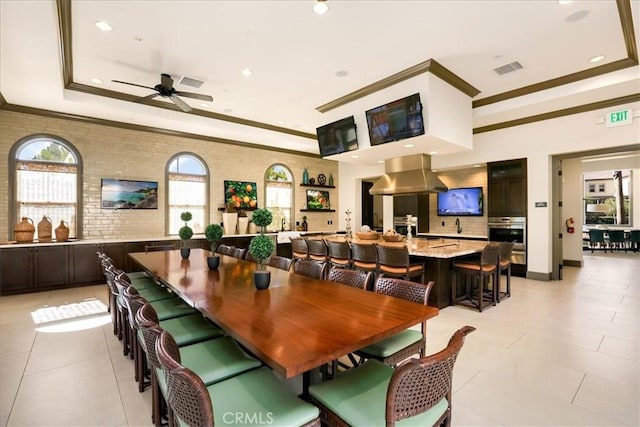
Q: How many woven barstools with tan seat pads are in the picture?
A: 7